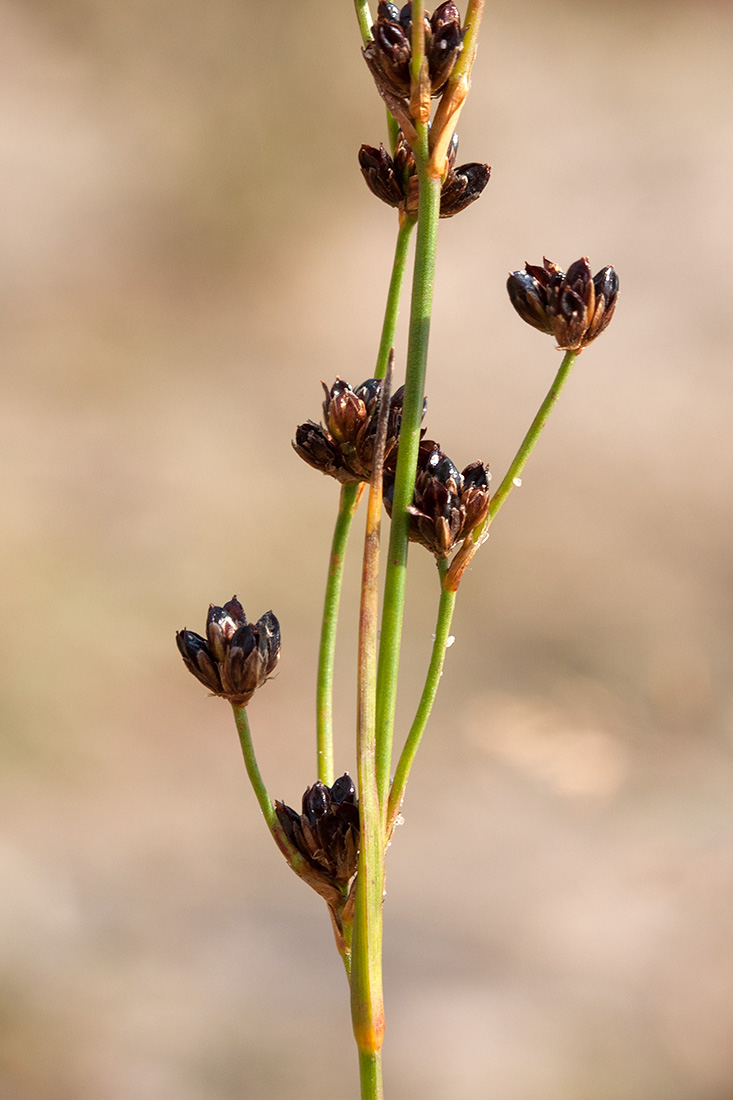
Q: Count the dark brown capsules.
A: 7